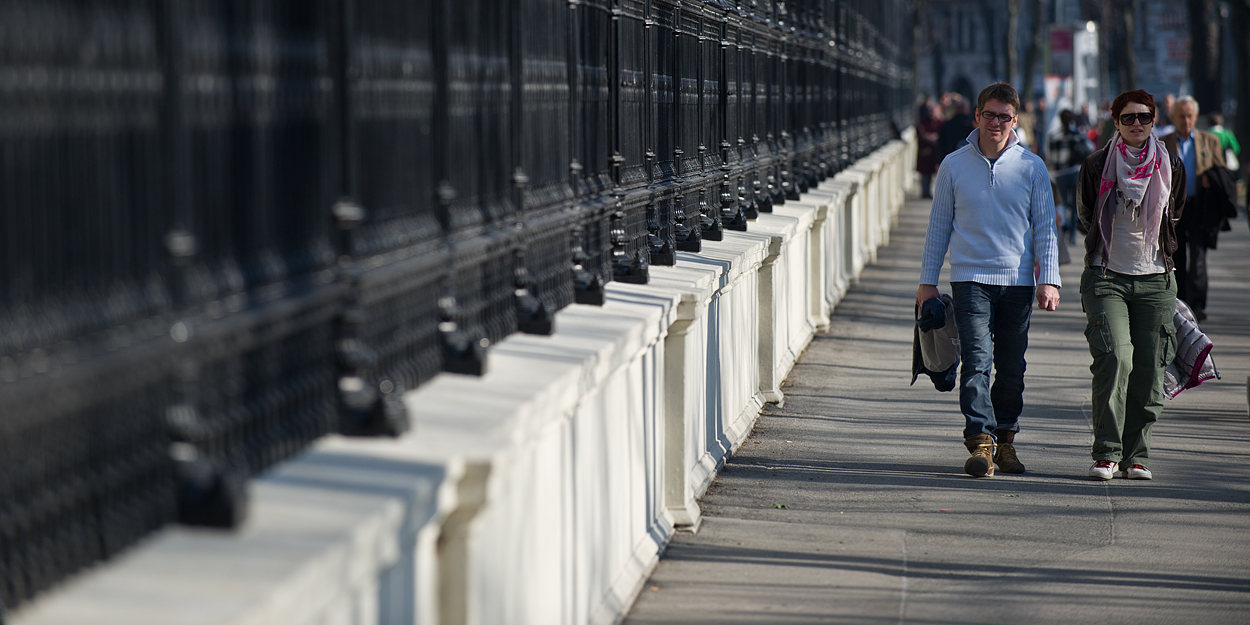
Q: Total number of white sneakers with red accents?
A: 2